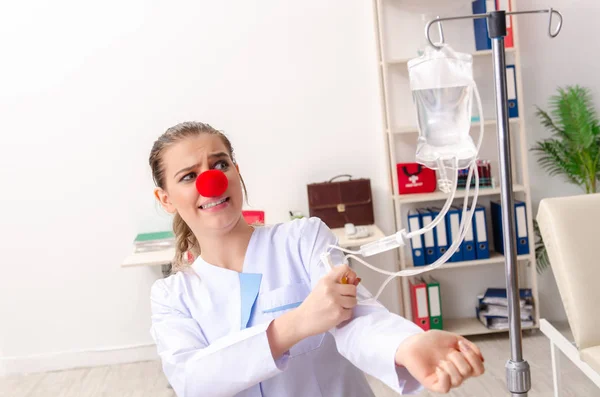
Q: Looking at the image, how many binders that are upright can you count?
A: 13